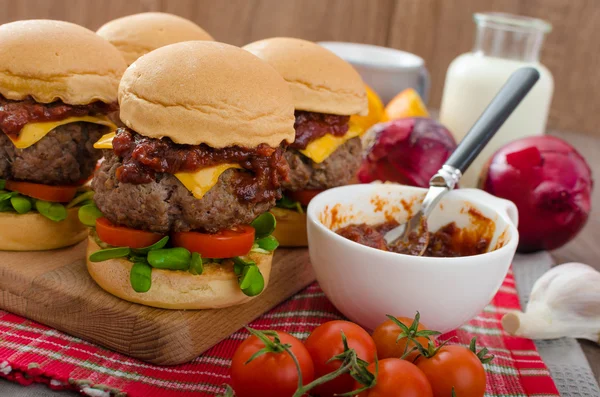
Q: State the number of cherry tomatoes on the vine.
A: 5